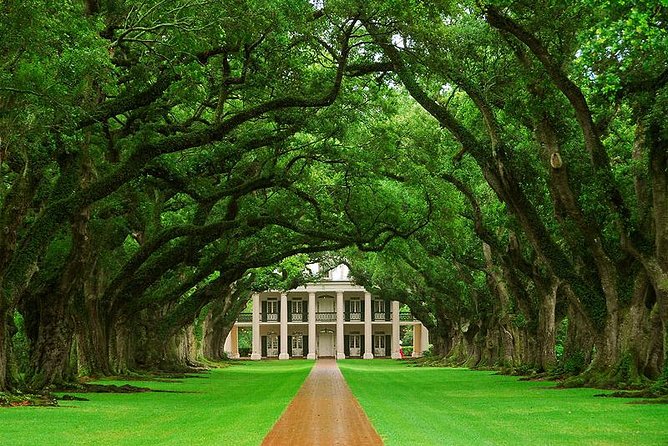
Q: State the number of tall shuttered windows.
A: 8